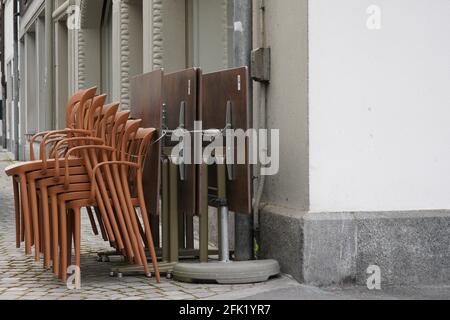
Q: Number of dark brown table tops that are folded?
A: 3